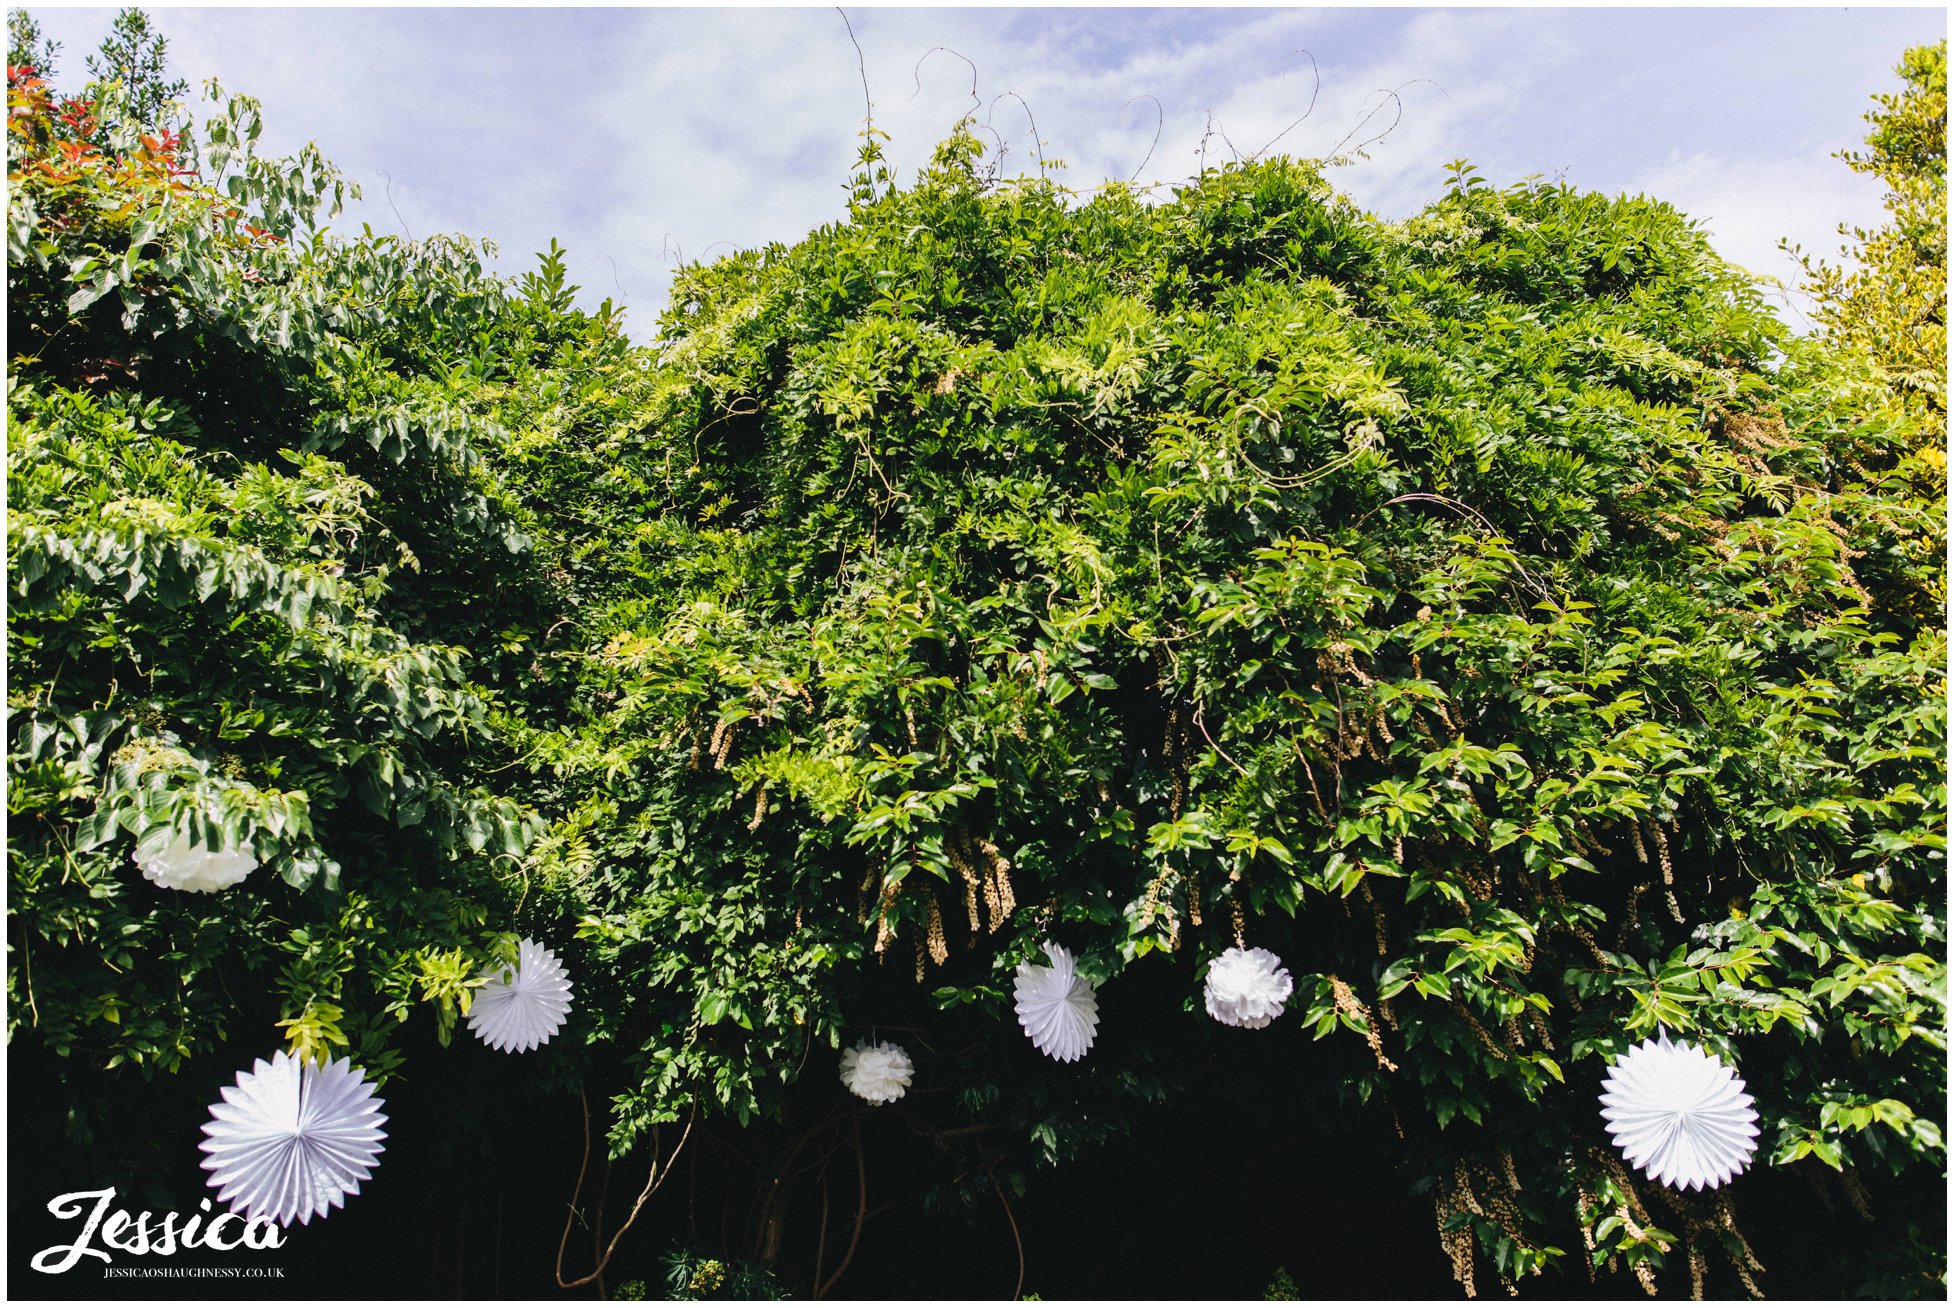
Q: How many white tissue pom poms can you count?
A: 3